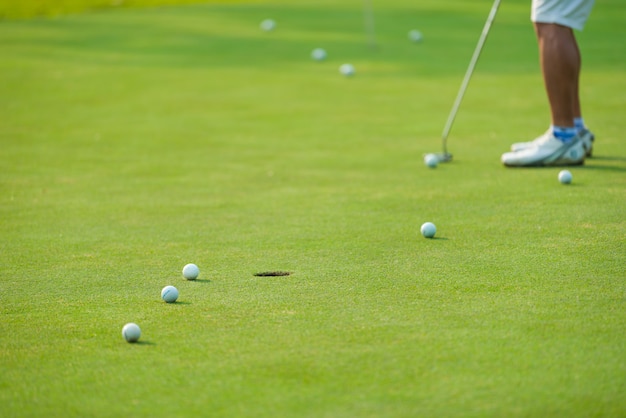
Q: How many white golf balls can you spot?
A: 10